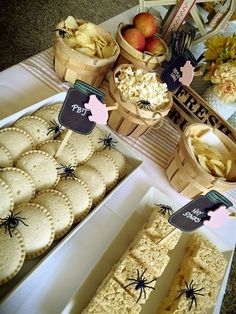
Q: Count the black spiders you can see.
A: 9